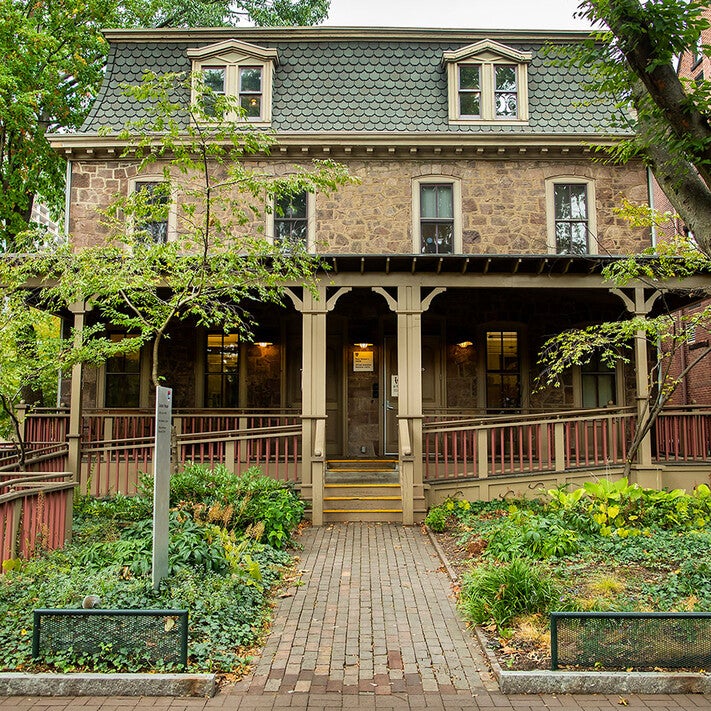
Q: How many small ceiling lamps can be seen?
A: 3